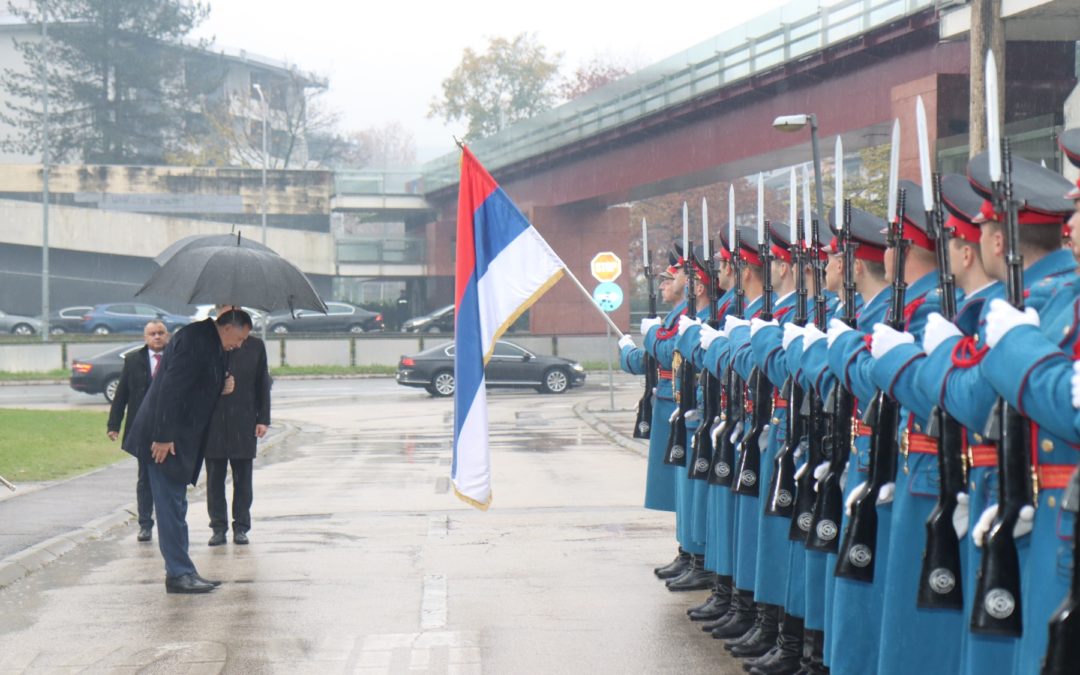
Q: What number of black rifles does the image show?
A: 12